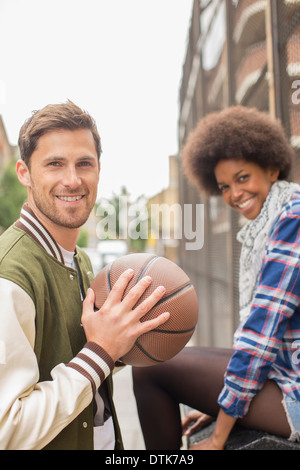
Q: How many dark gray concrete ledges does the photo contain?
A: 1